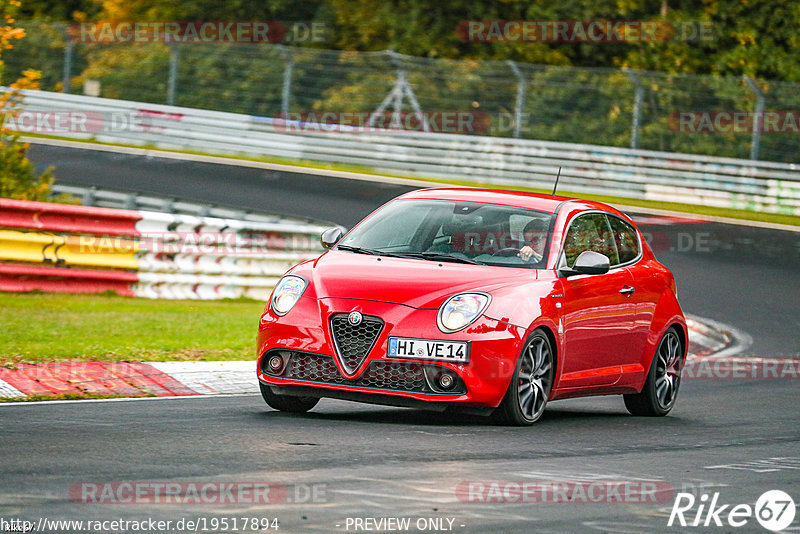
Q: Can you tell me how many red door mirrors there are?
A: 0